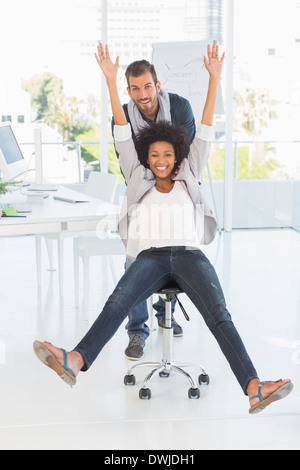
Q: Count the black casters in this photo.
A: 5